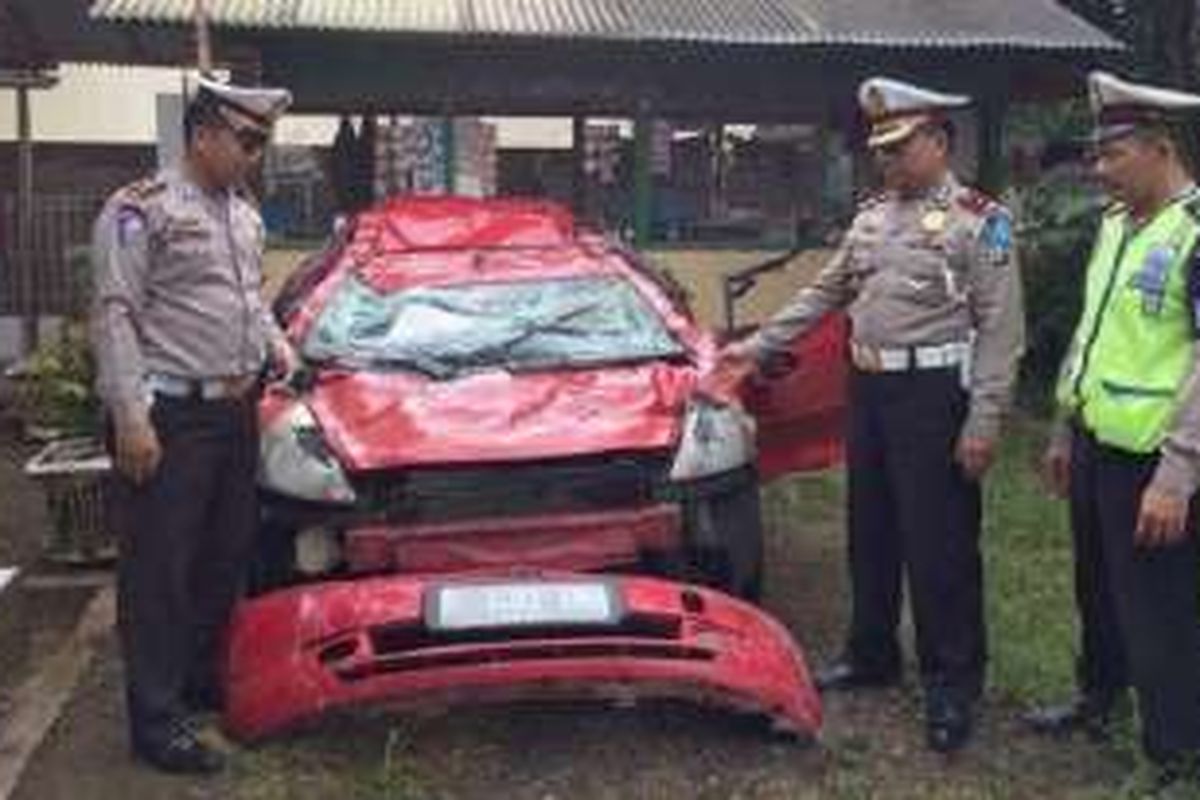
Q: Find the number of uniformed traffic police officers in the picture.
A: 3